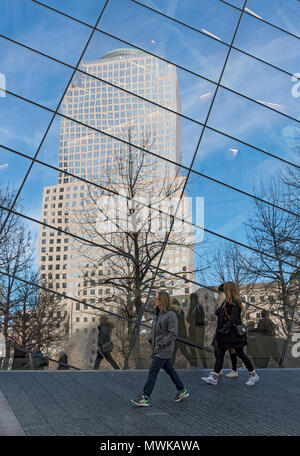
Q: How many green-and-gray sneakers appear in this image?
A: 2